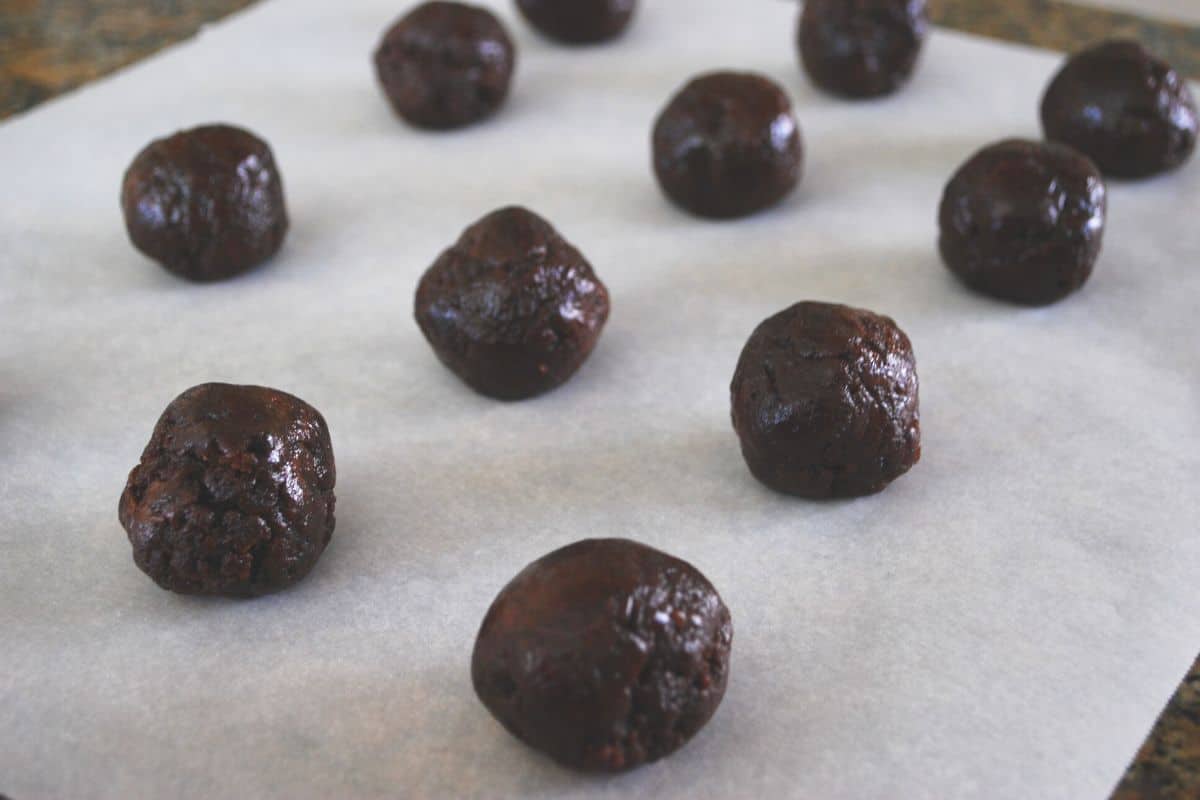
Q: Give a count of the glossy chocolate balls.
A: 11